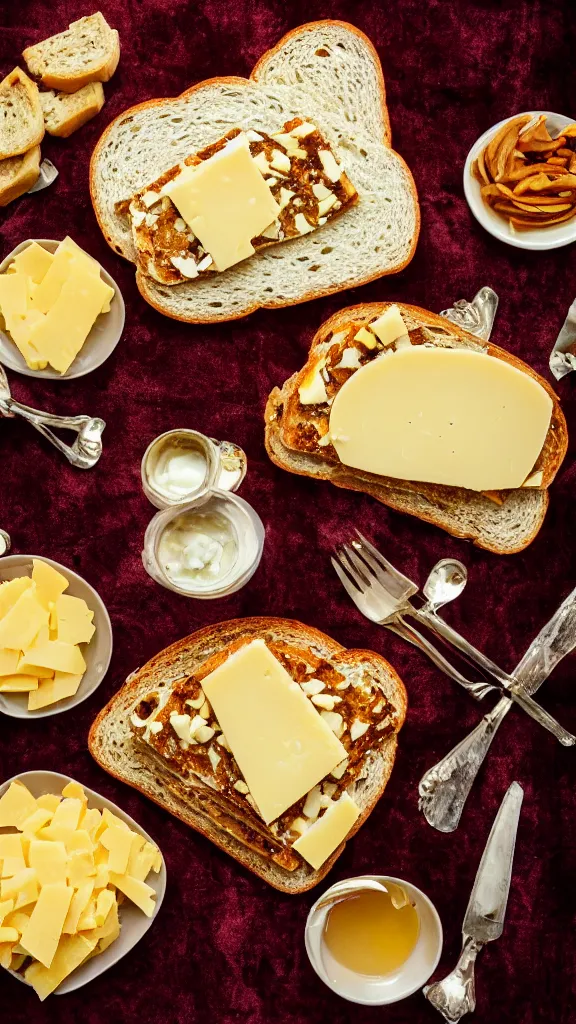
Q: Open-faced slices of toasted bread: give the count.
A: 3